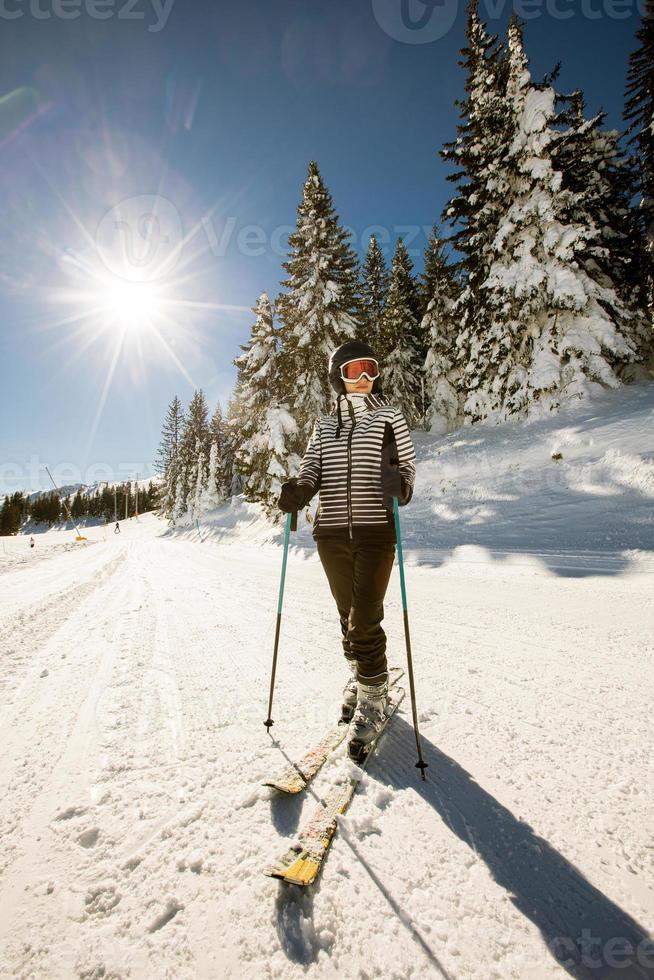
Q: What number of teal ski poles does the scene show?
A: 2